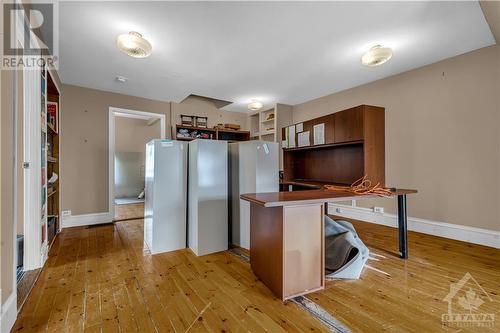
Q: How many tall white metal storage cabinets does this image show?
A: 3